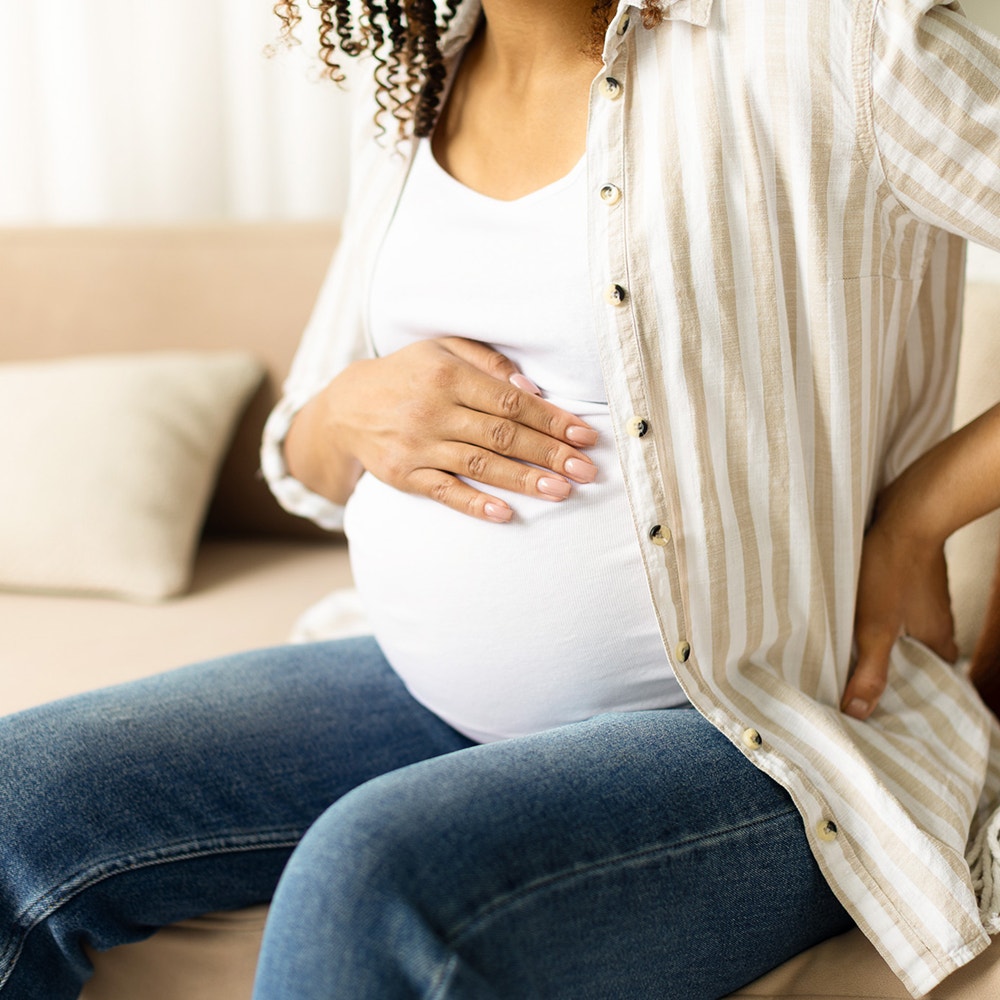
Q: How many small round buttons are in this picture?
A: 9